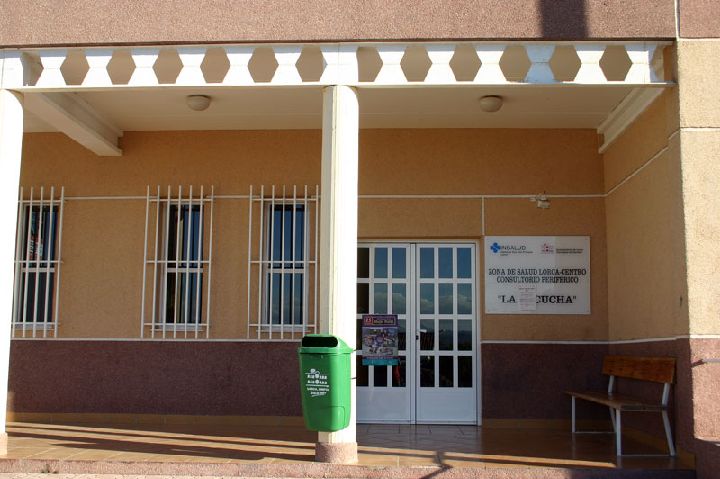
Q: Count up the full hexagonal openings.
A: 11